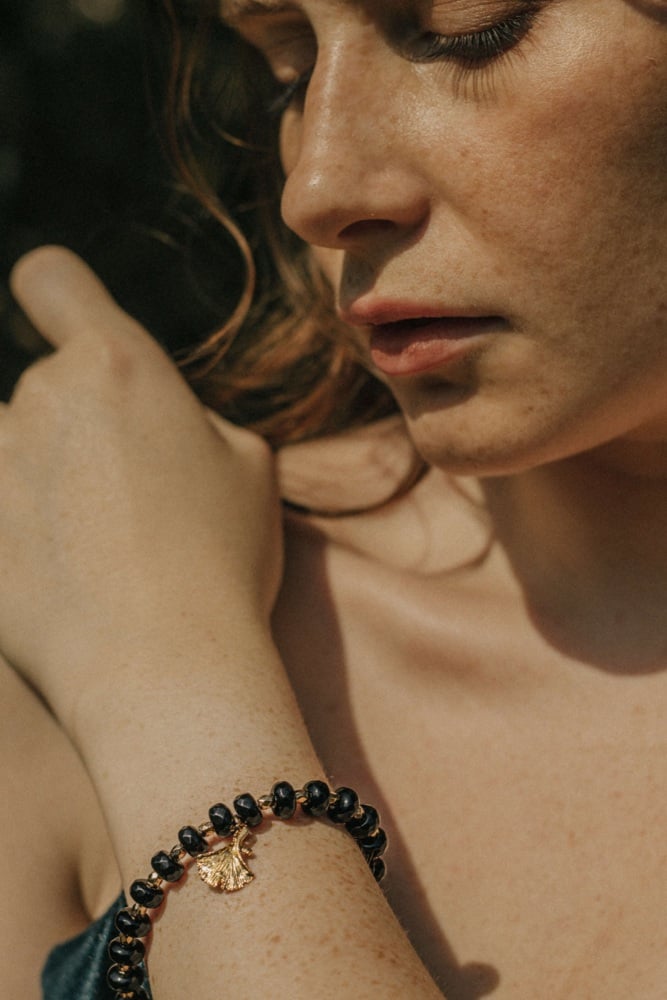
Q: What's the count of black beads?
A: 15